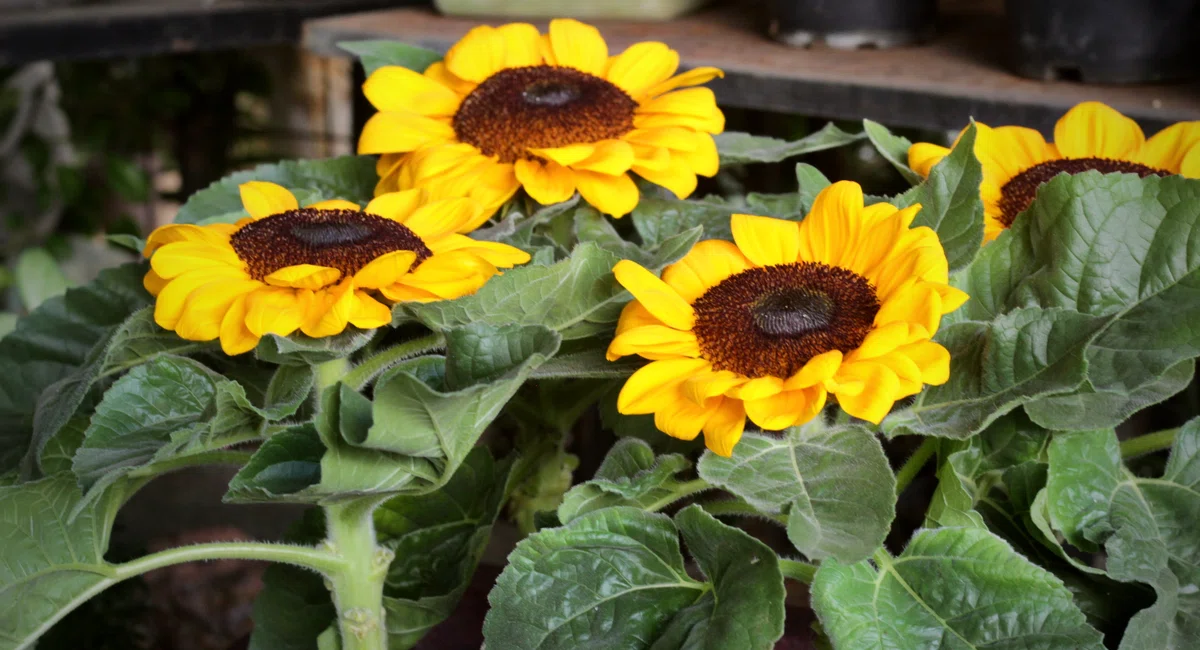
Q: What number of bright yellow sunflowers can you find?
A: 4